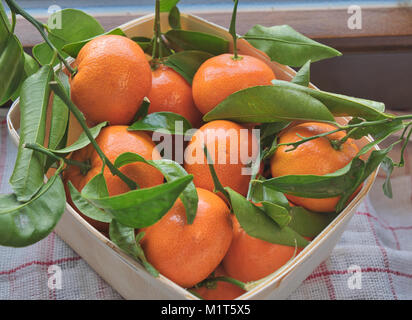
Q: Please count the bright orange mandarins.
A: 9